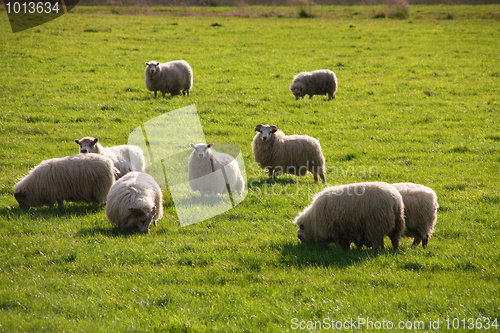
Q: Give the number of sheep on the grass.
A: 9